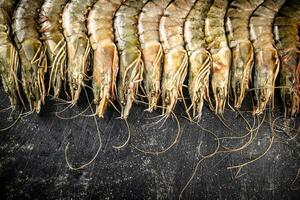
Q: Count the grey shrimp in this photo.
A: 13